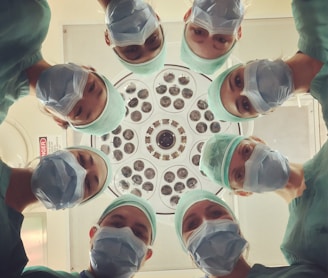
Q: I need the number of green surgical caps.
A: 8